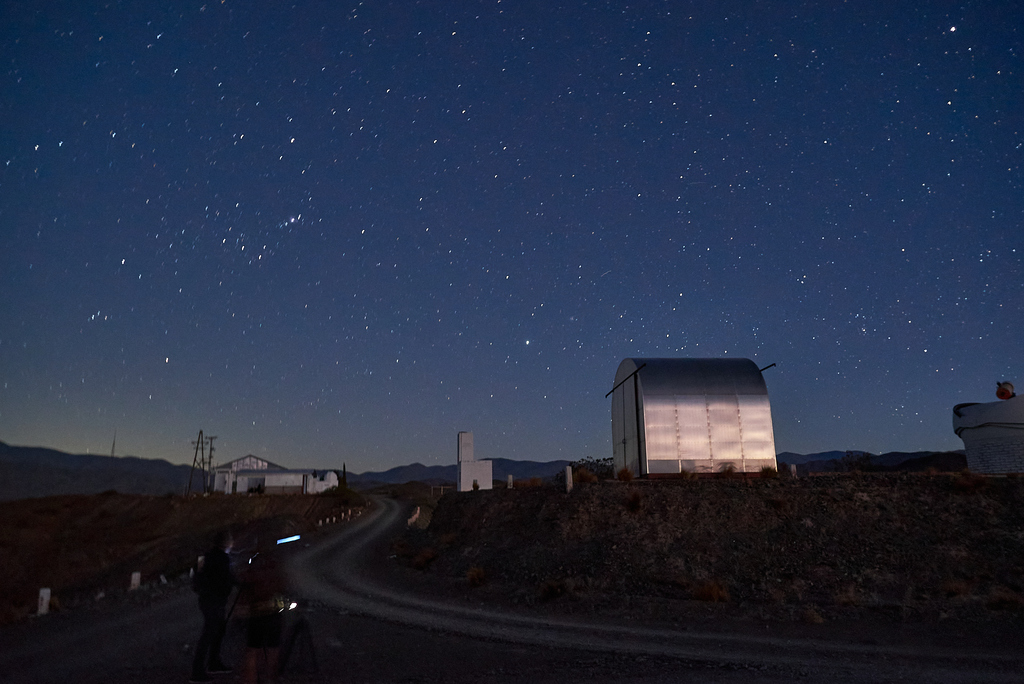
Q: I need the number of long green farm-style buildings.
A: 0